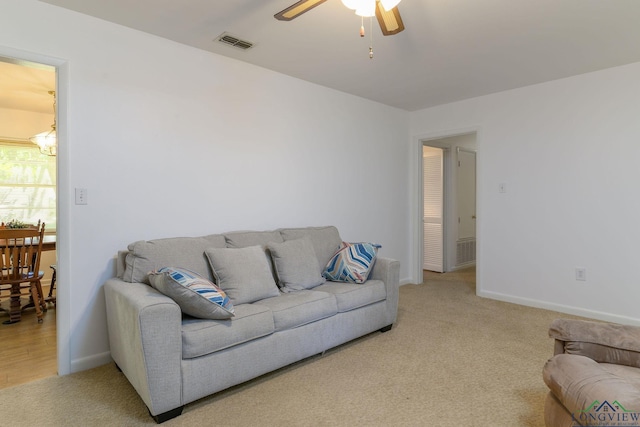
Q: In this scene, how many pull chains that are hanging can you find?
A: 2